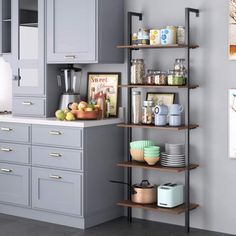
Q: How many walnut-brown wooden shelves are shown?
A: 5